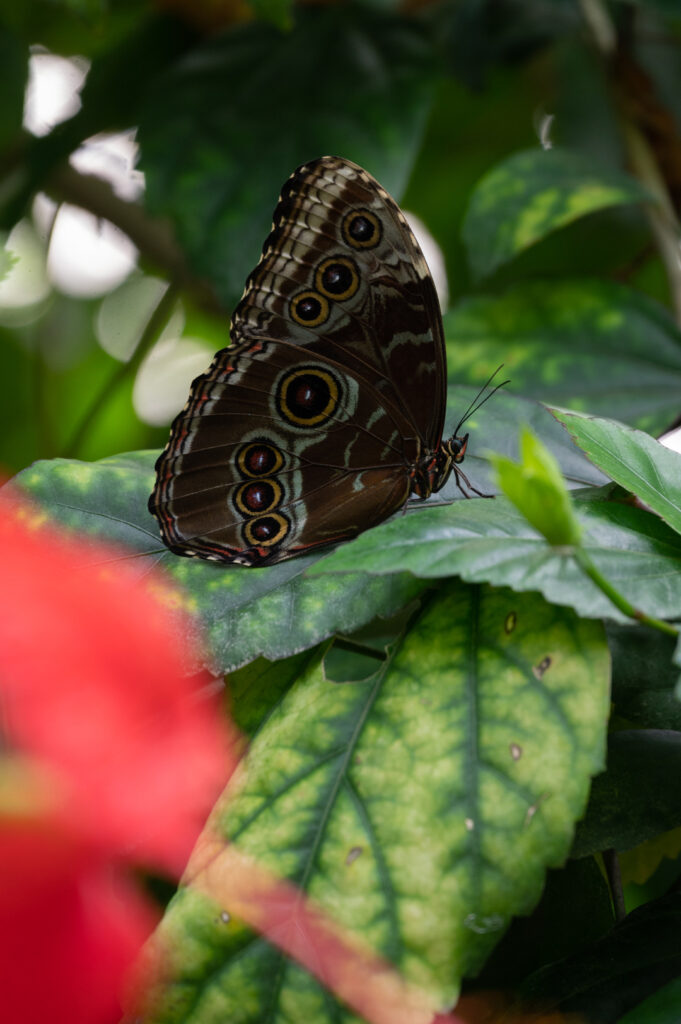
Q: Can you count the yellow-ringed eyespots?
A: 7